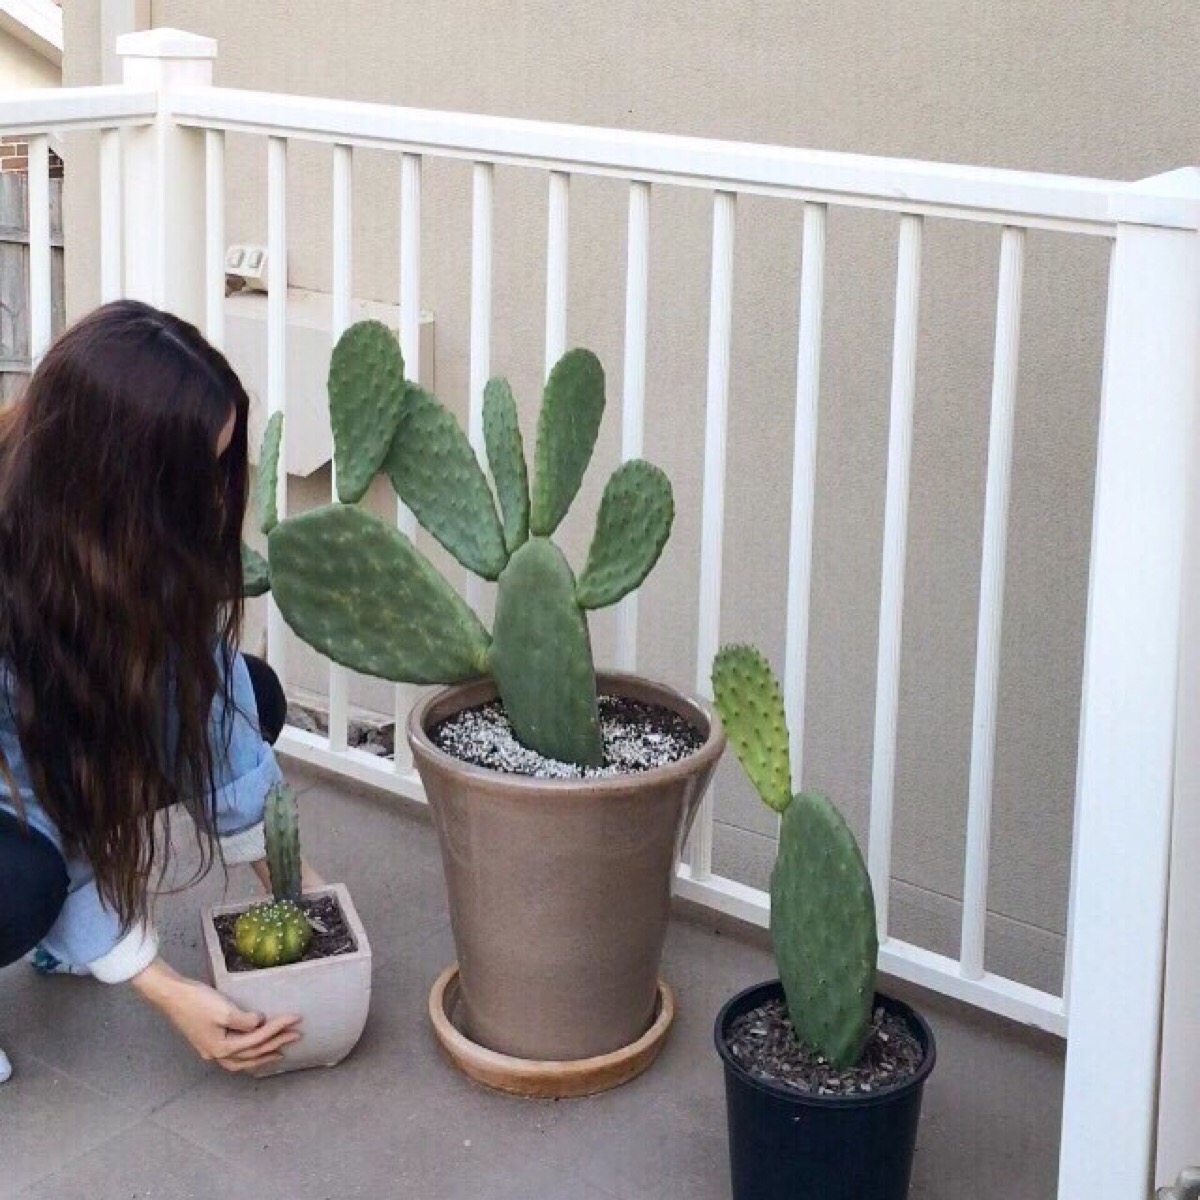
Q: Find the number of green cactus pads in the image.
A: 11